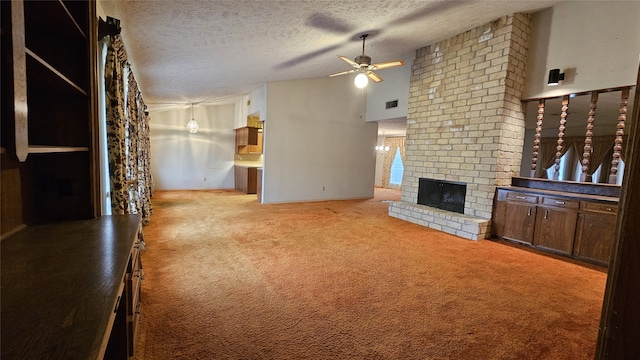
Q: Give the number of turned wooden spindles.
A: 4